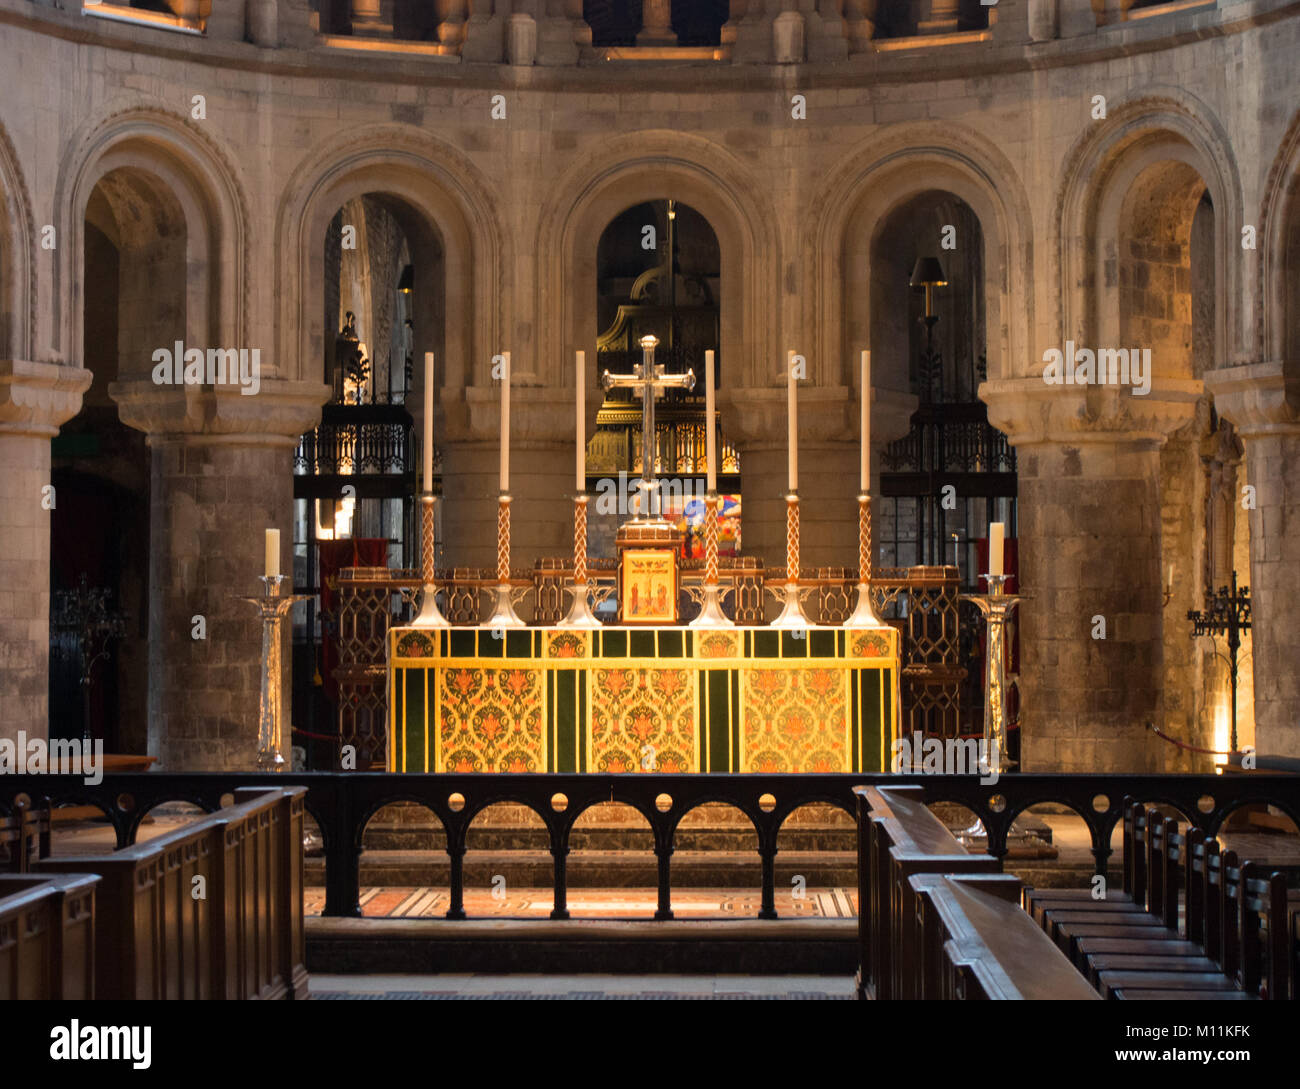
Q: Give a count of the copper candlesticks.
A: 6